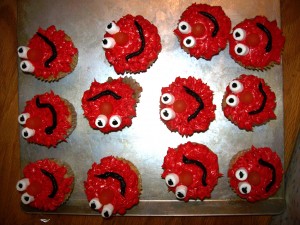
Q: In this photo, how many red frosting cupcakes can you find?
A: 12